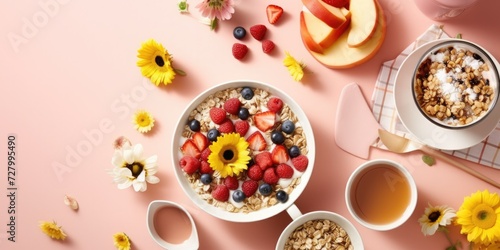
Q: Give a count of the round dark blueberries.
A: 12